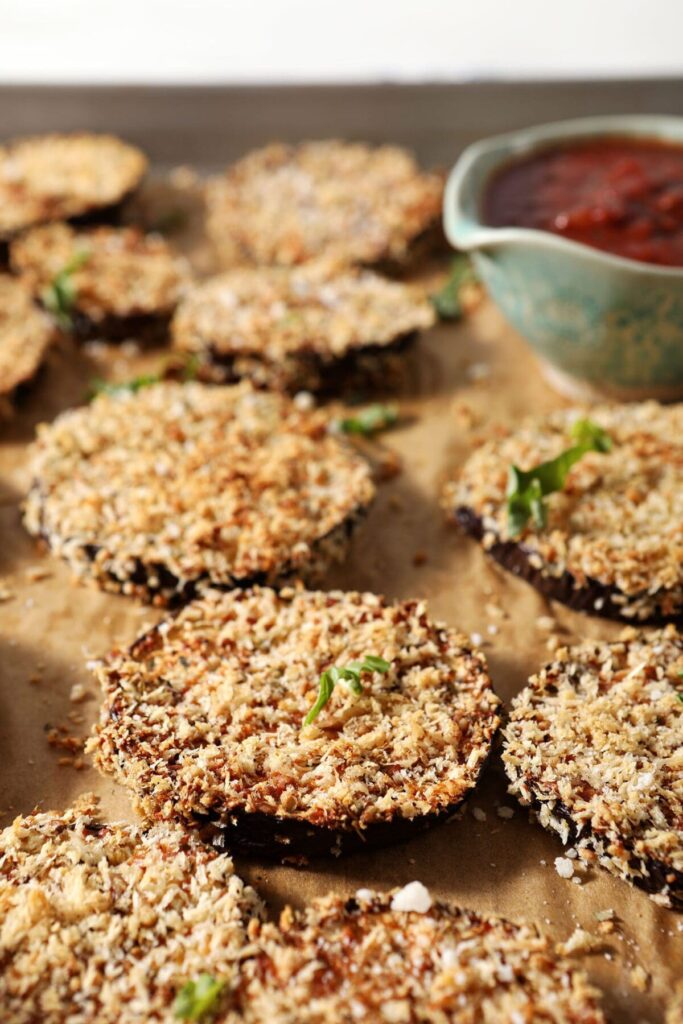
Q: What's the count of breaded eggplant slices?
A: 11